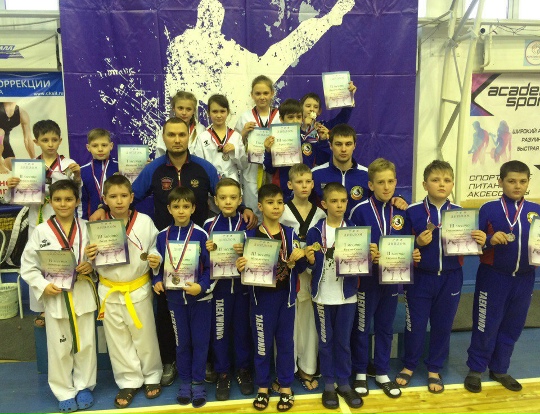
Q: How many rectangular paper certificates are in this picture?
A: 14